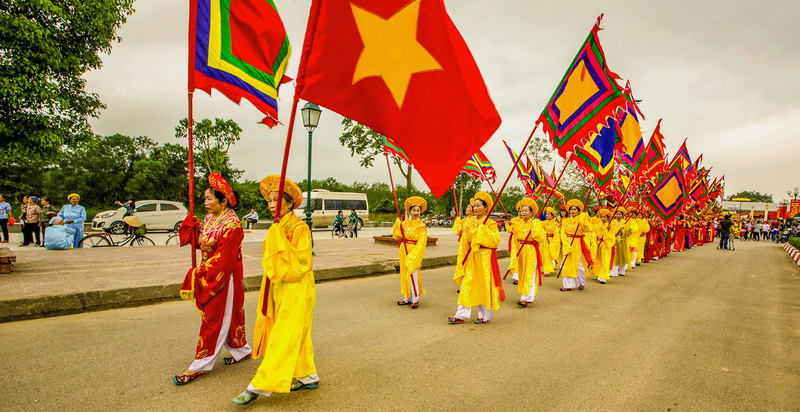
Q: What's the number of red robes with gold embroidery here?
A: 1